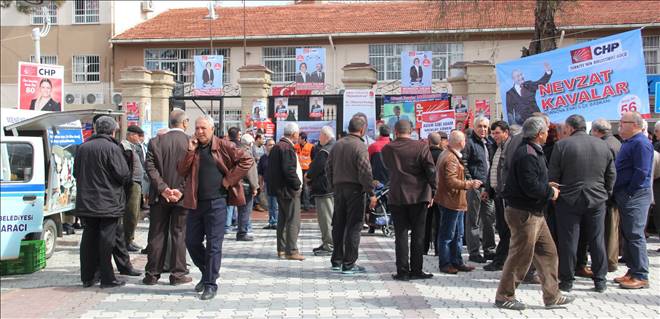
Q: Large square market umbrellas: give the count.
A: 0